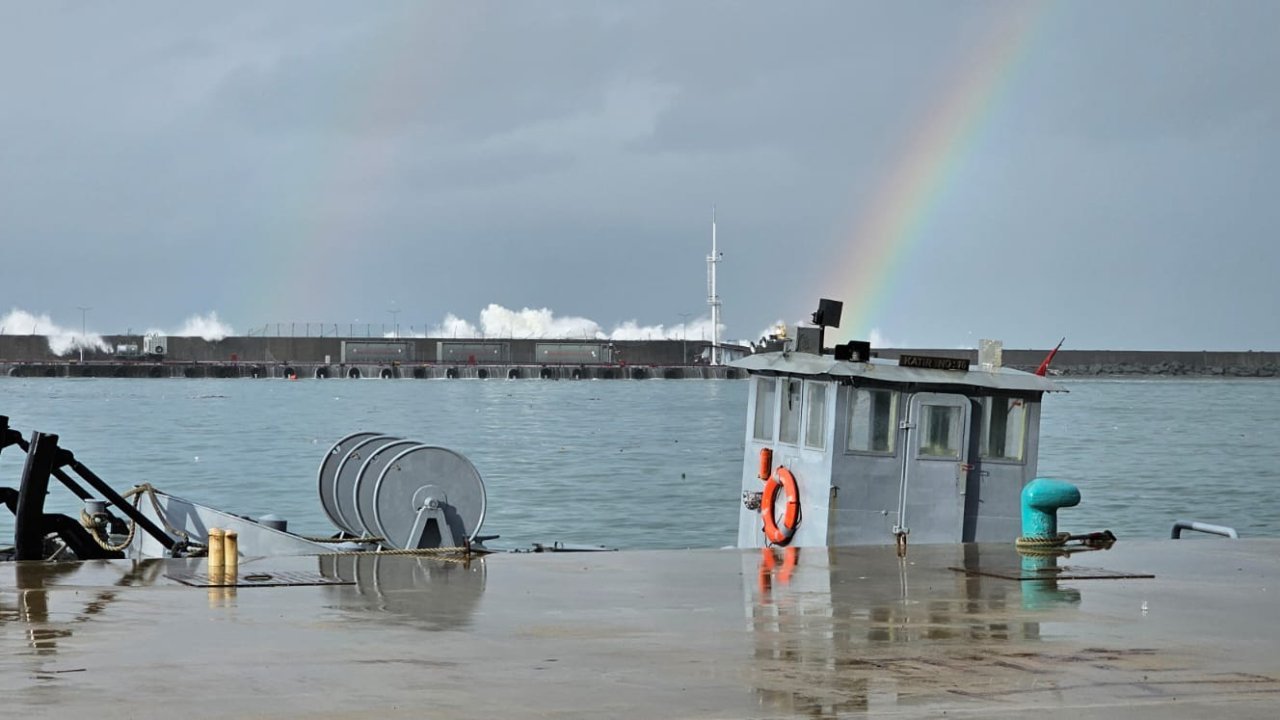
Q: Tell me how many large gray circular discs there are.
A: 4